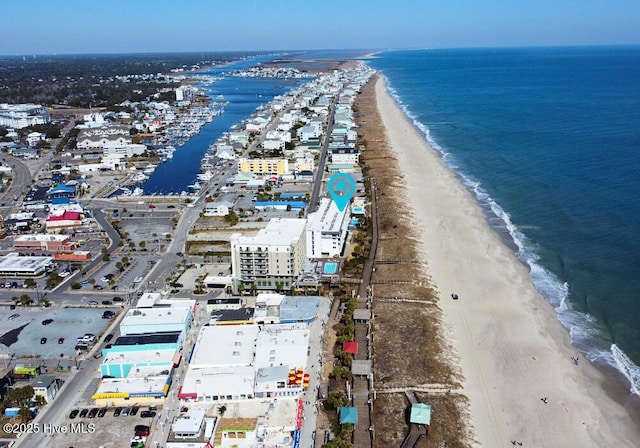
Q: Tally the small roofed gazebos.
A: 5